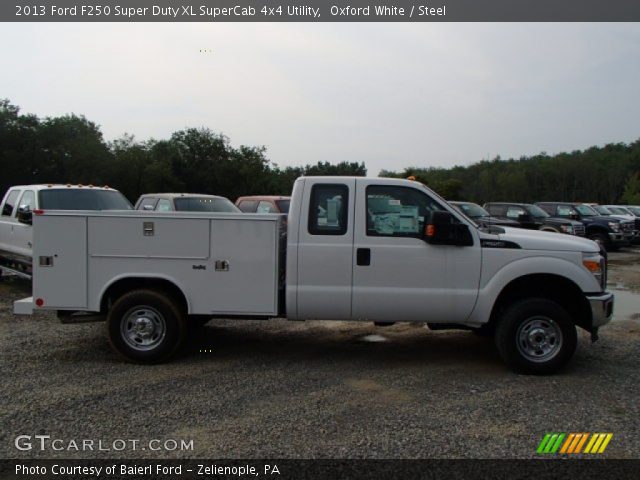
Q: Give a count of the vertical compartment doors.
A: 2